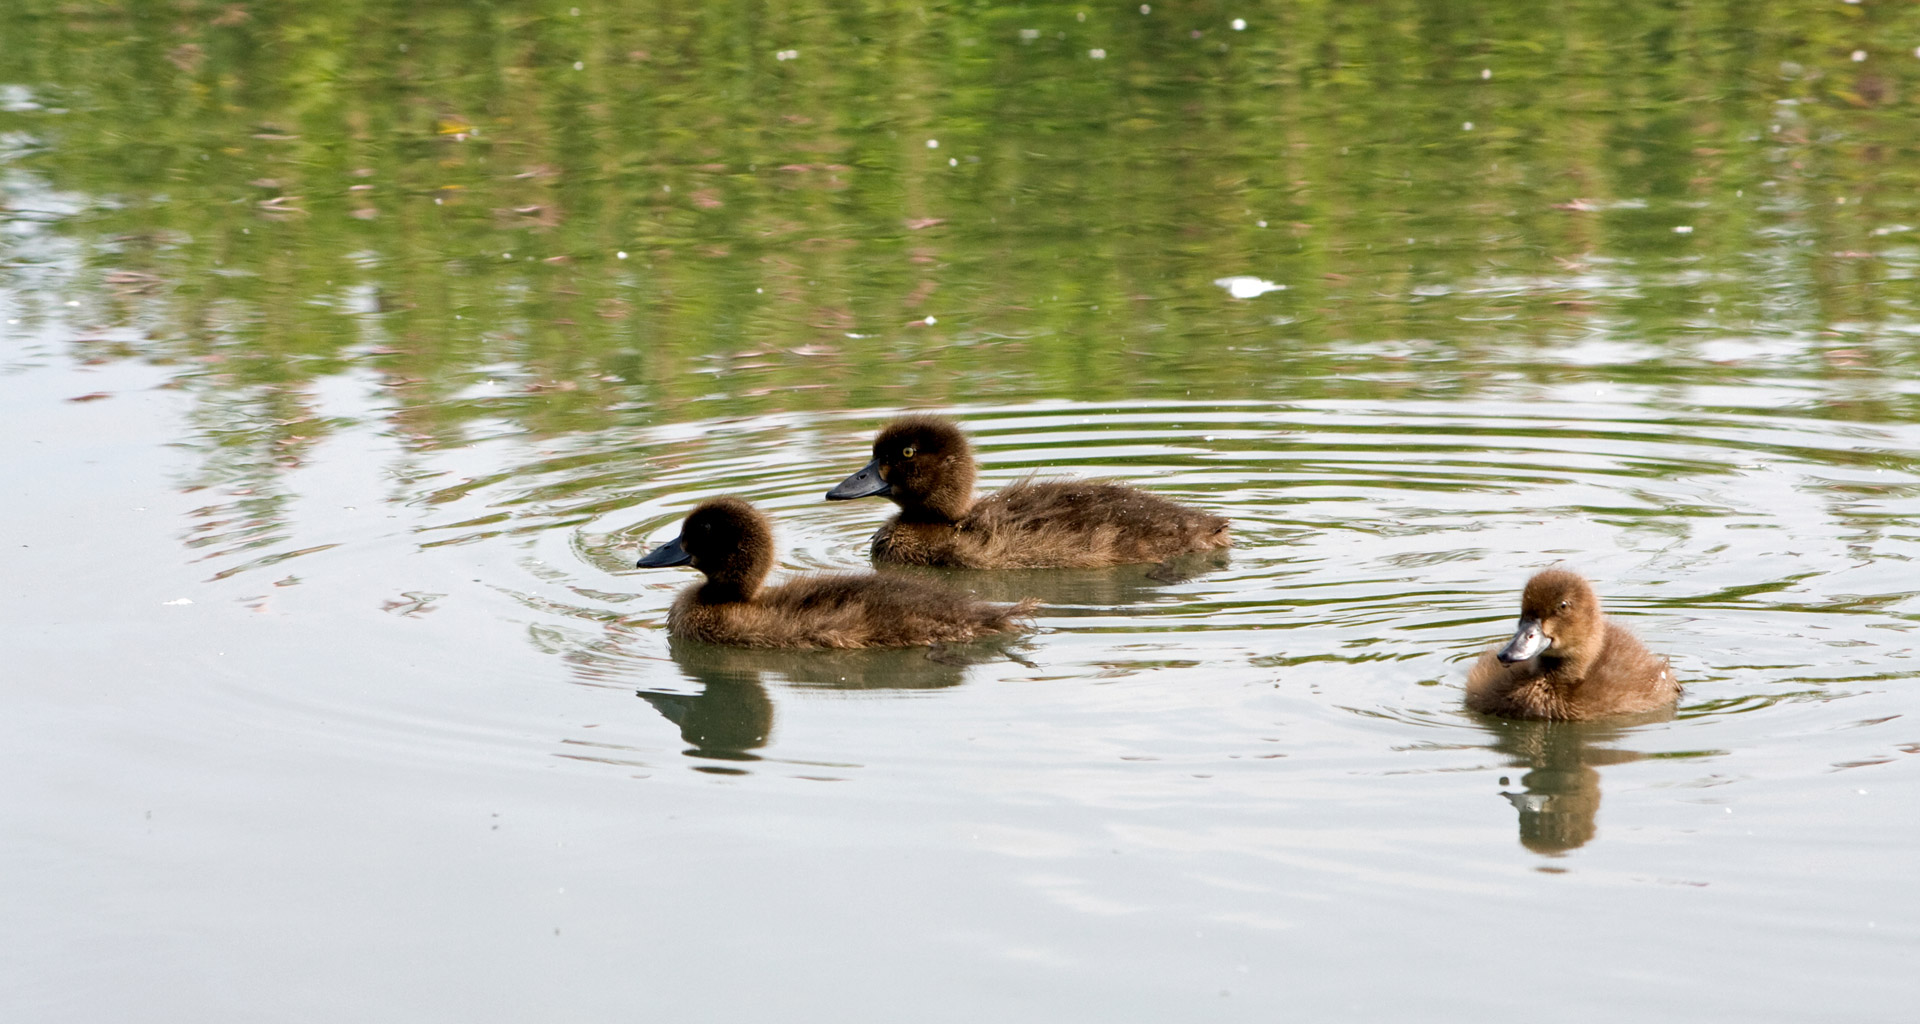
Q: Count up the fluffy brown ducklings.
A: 3